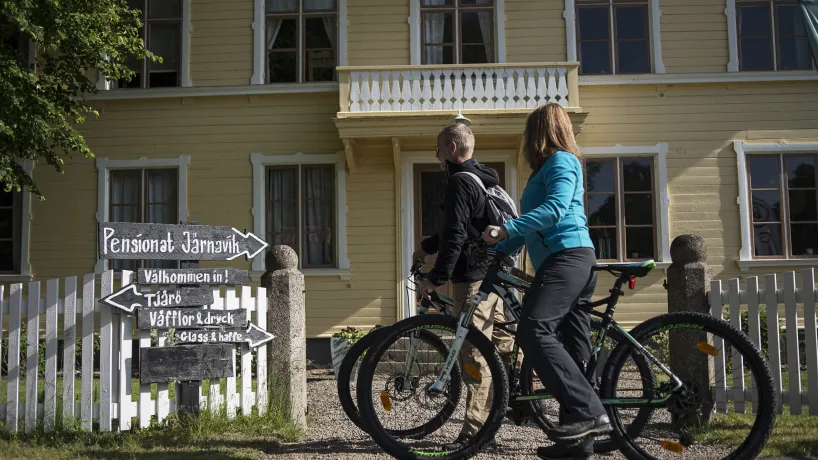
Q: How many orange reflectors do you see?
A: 4